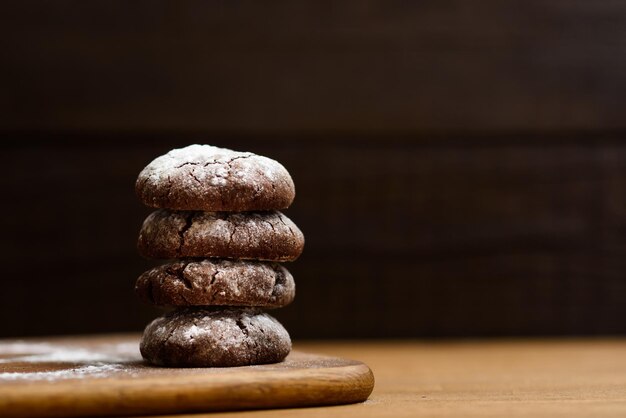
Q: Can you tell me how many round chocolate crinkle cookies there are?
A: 4